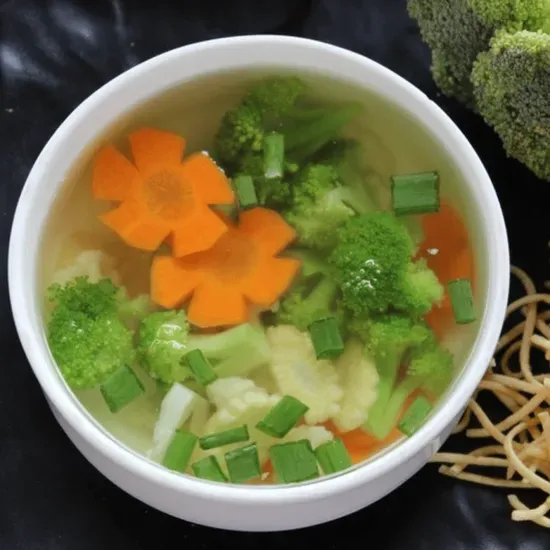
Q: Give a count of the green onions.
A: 15